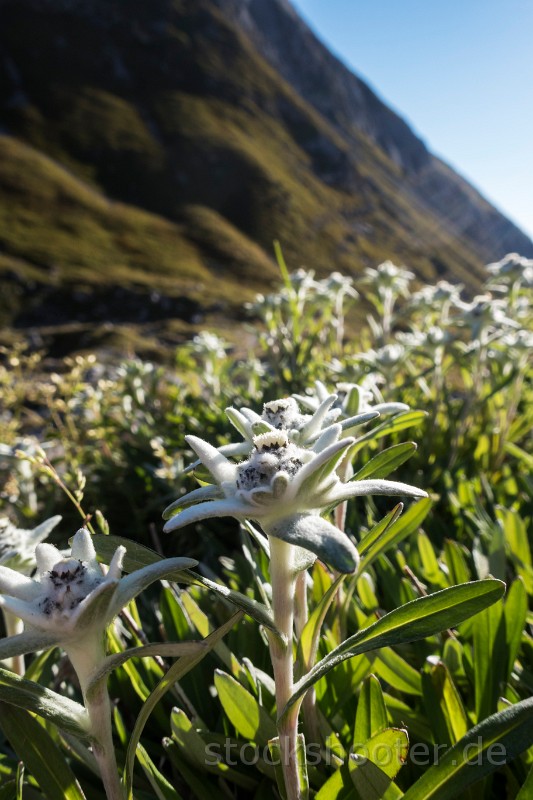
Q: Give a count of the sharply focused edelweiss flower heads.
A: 3